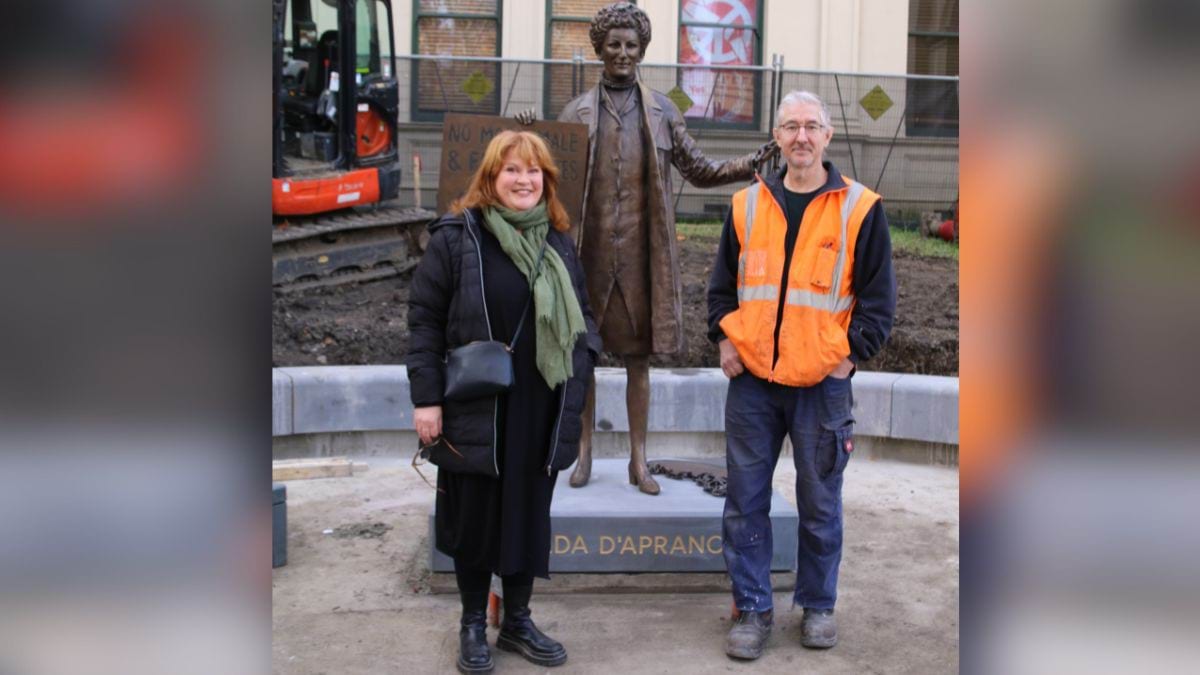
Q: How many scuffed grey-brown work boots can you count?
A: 2